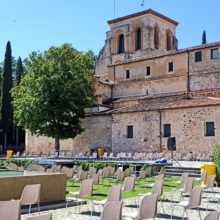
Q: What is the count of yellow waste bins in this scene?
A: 3